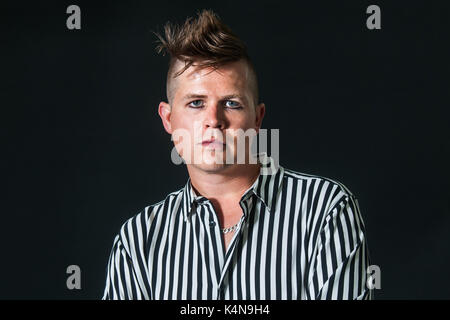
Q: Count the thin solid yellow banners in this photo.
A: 0